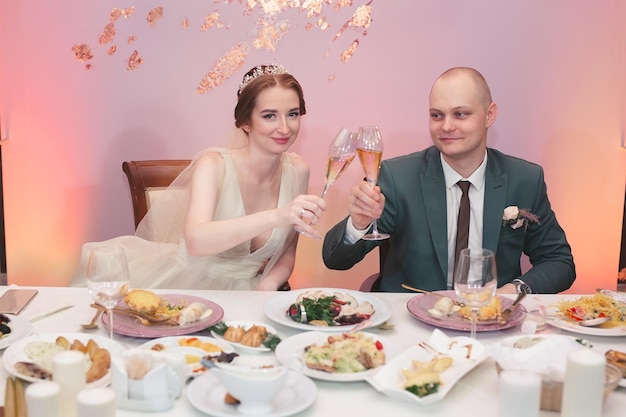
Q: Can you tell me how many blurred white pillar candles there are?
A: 5